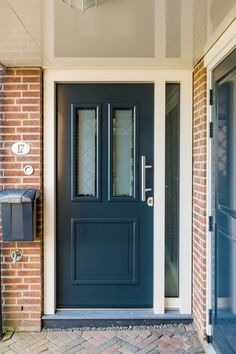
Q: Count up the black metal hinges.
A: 4